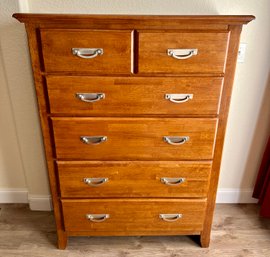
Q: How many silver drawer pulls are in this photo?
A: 10